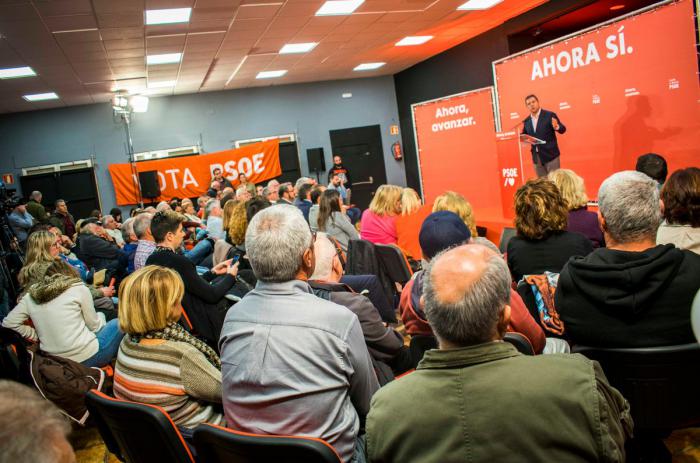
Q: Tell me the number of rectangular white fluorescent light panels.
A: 11